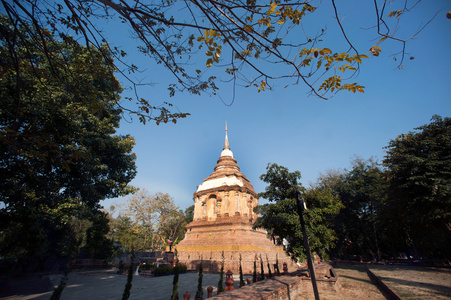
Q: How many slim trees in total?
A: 10